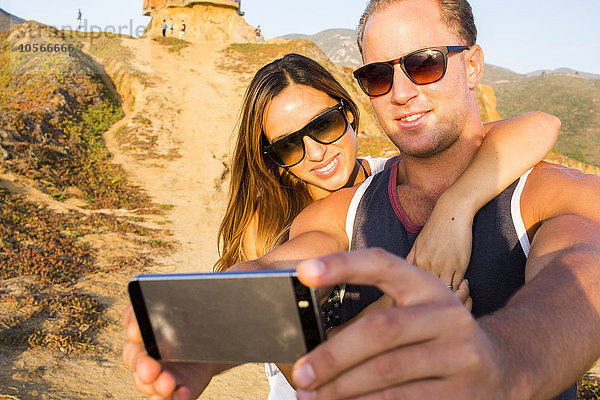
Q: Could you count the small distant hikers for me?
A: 5